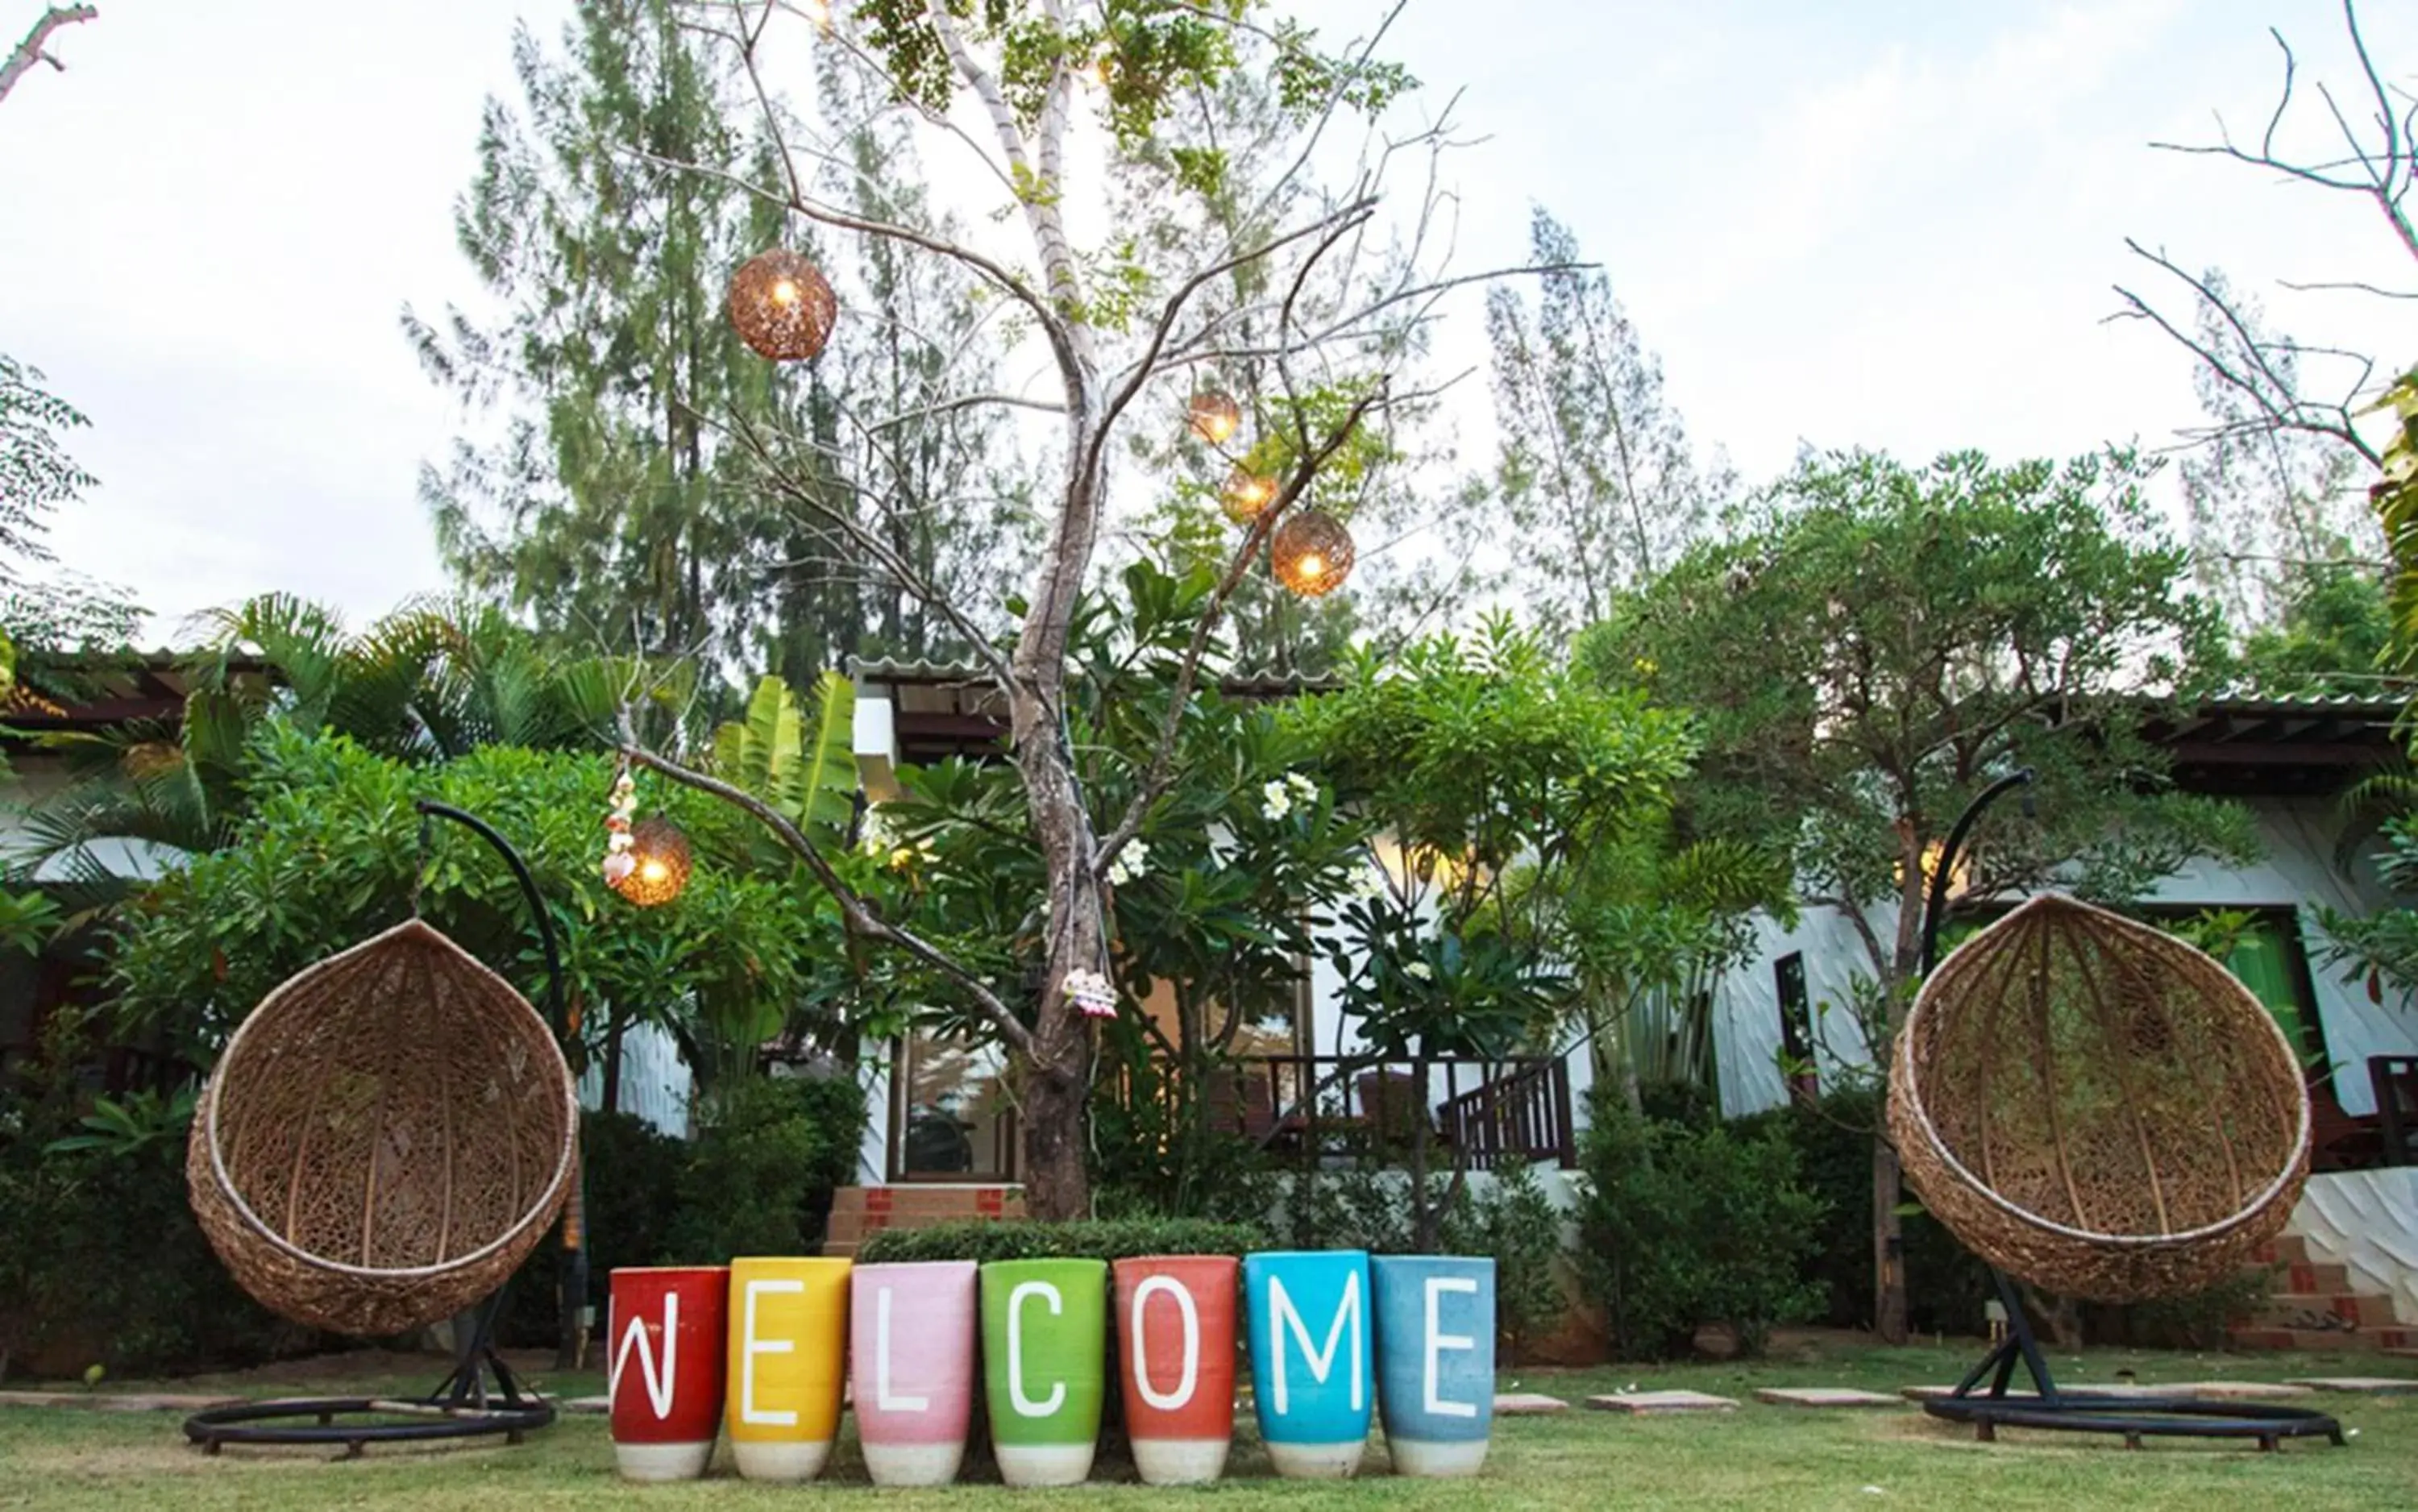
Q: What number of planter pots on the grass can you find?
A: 7